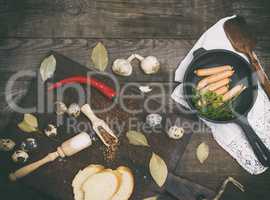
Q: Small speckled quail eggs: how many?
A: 8